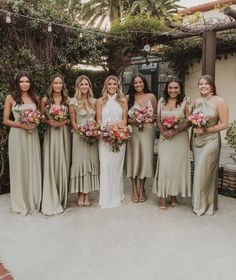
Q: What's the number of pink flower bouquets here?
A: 7